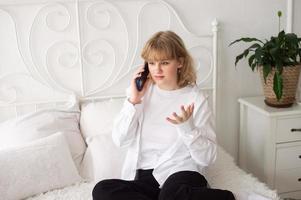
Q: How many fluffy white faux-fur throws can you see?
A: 1